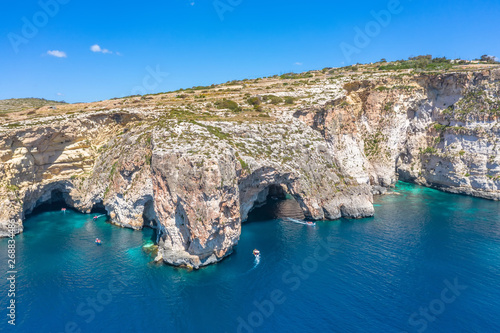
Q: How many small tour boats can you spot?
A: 5